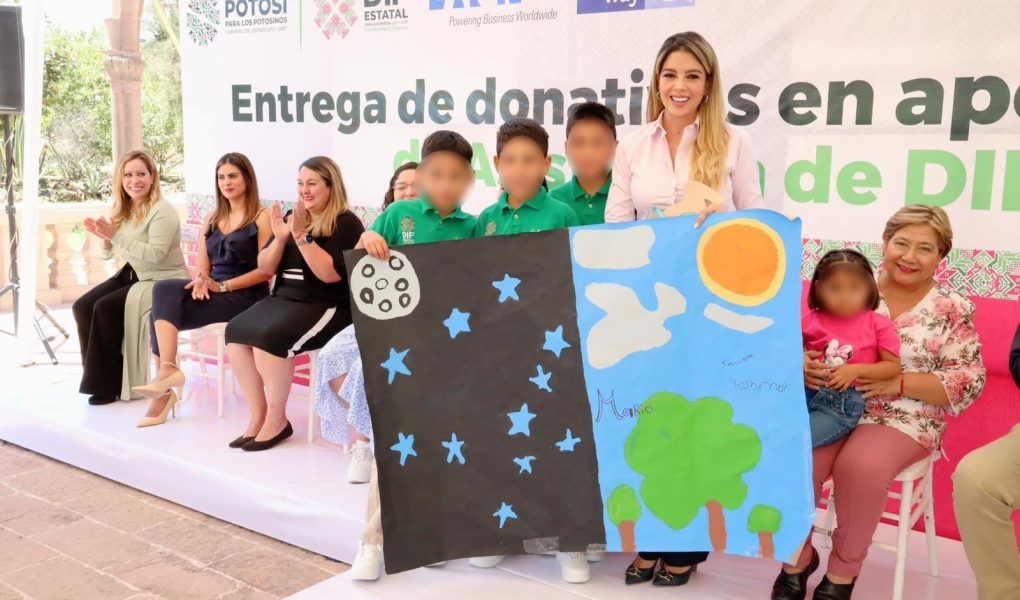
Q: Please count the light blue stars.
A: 11